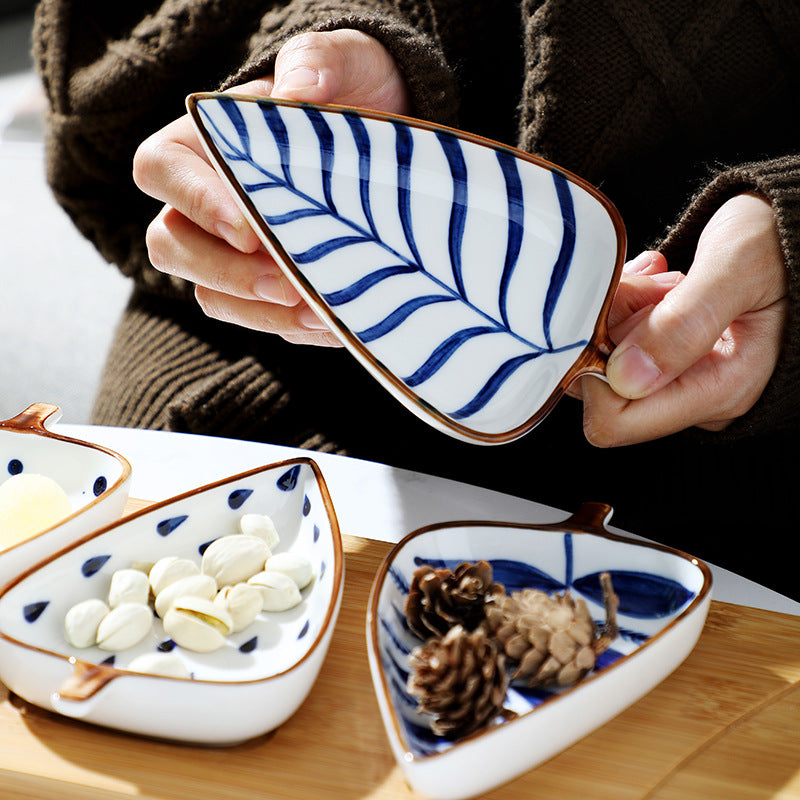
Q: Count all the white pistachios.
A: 12